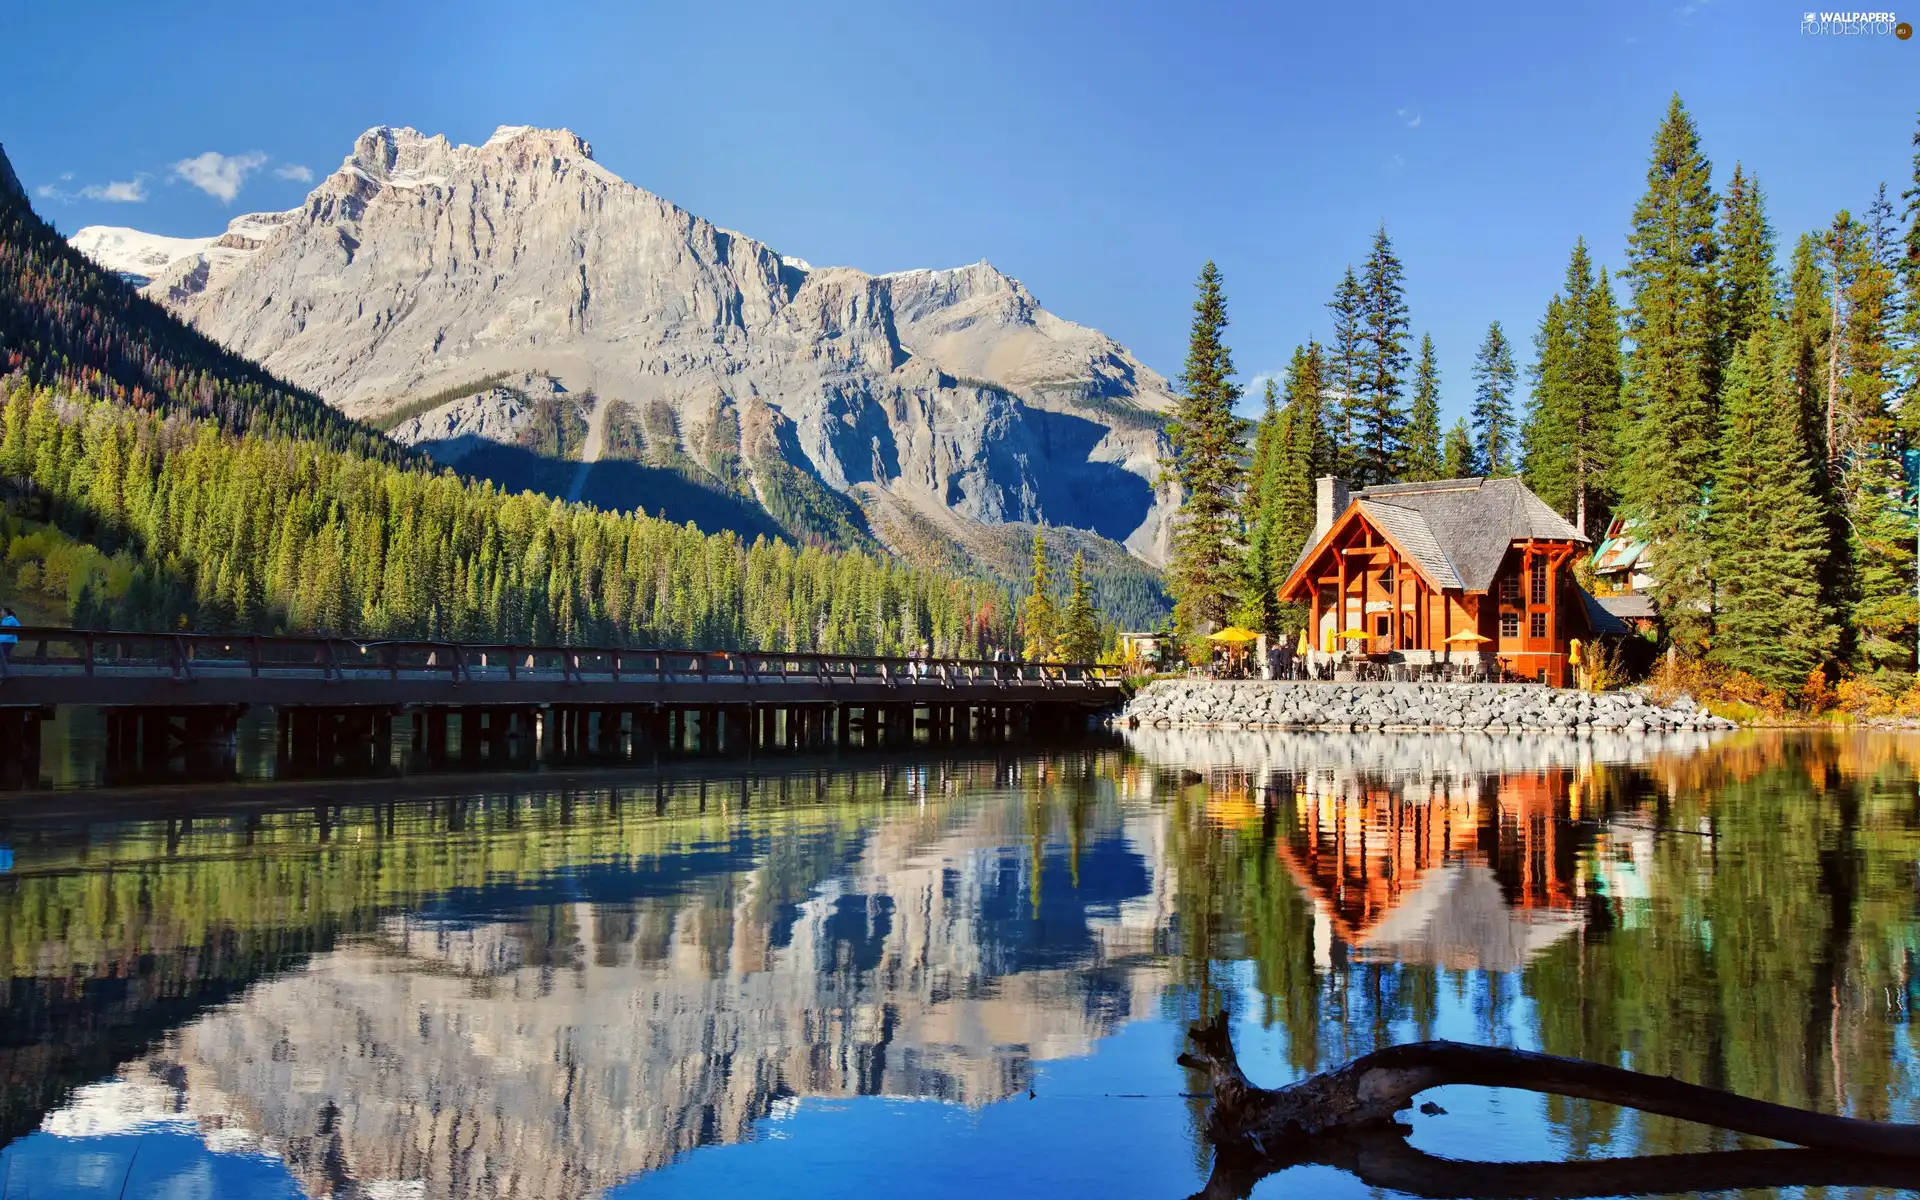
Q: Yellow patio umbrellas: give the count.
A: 6